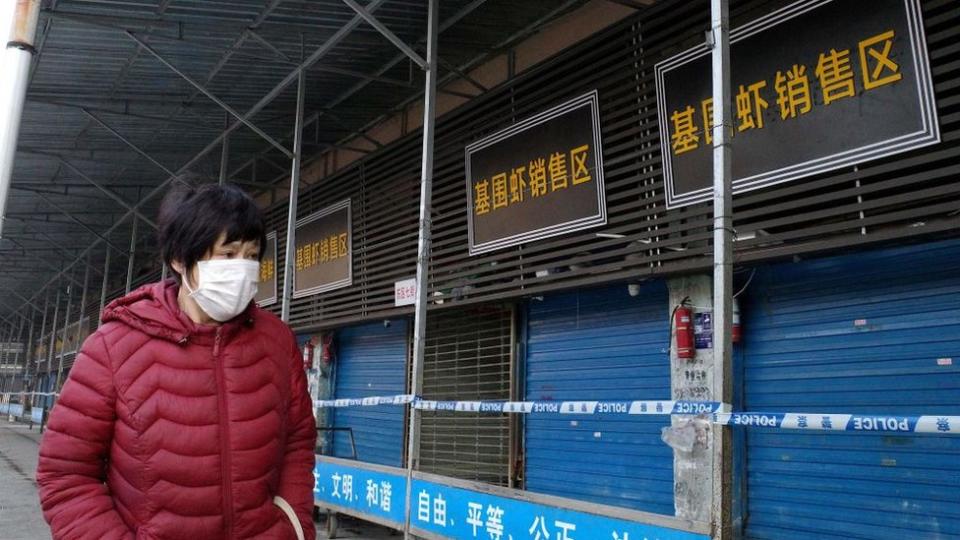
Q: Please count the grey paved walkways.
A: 1